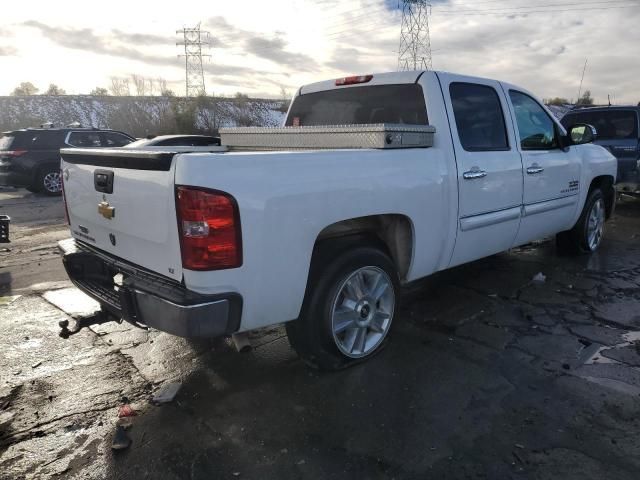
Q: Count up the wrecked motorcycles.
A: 0